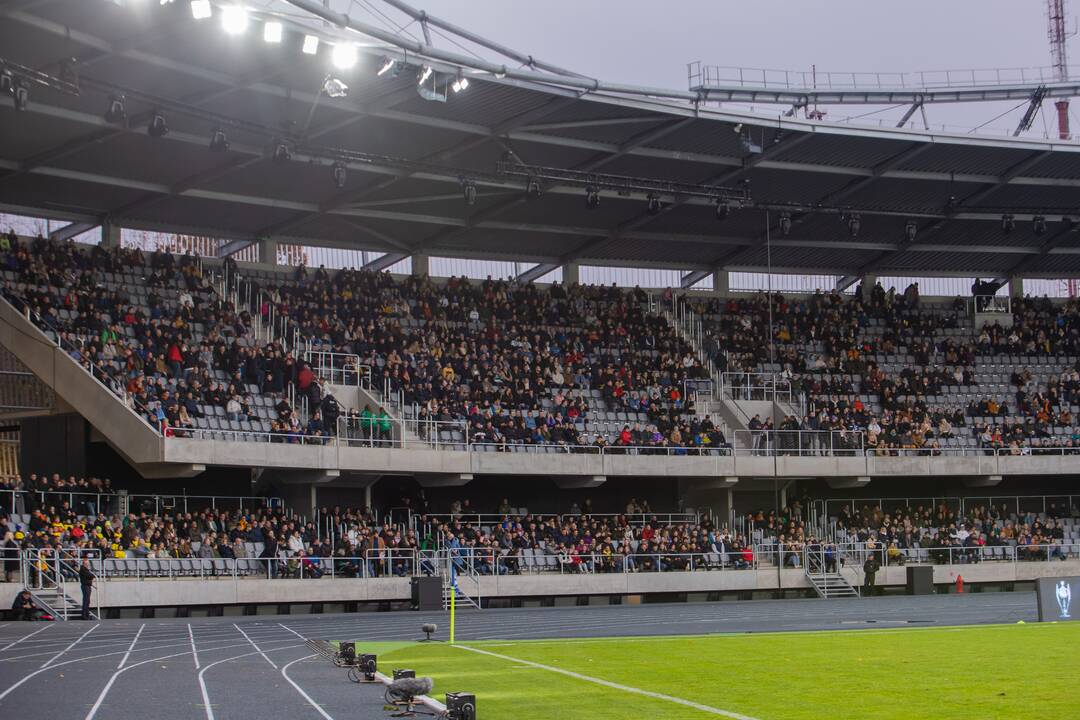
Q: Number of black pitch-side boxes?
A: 4